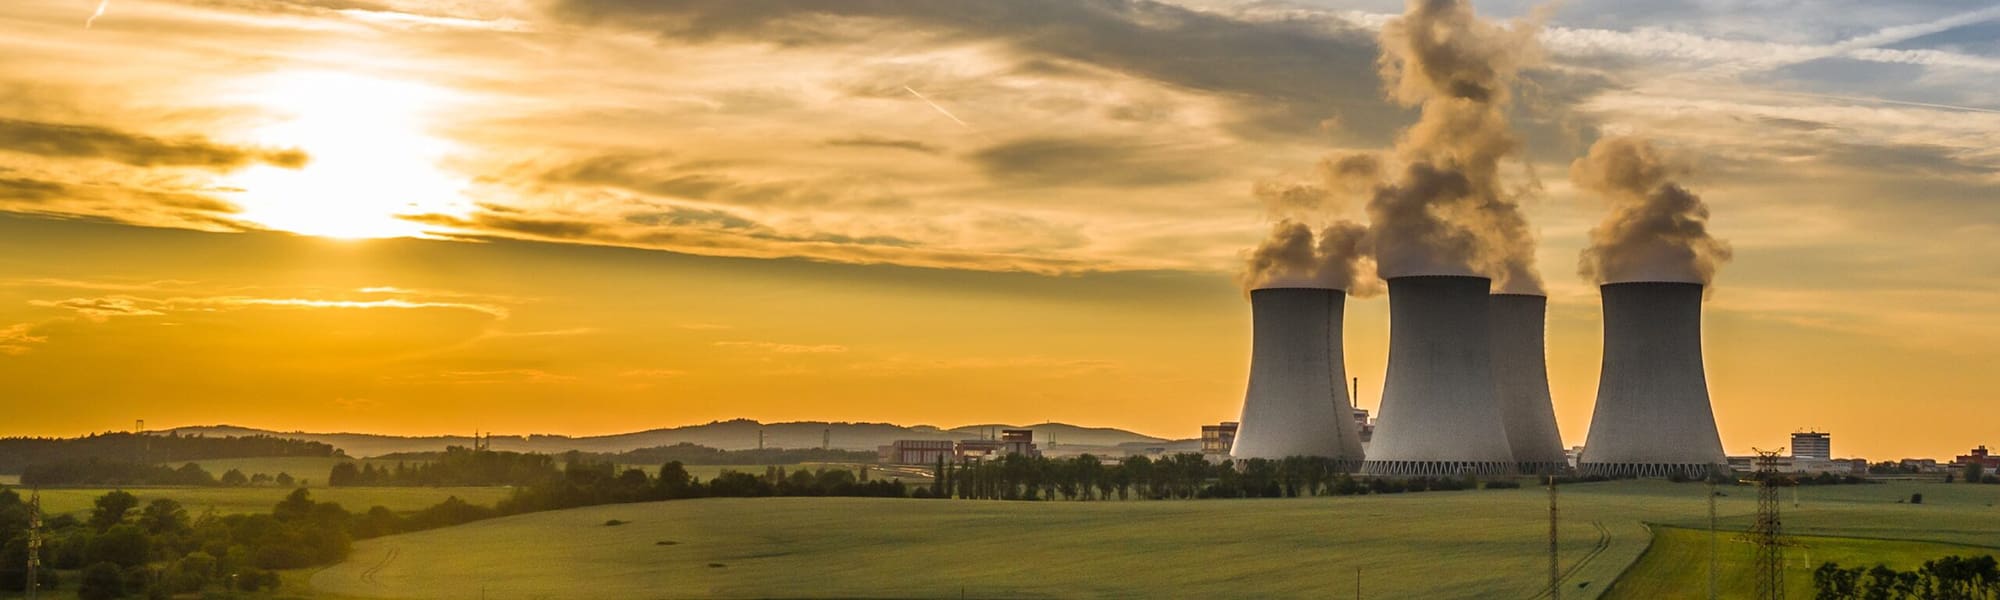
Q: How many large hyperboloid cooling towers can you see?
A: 4